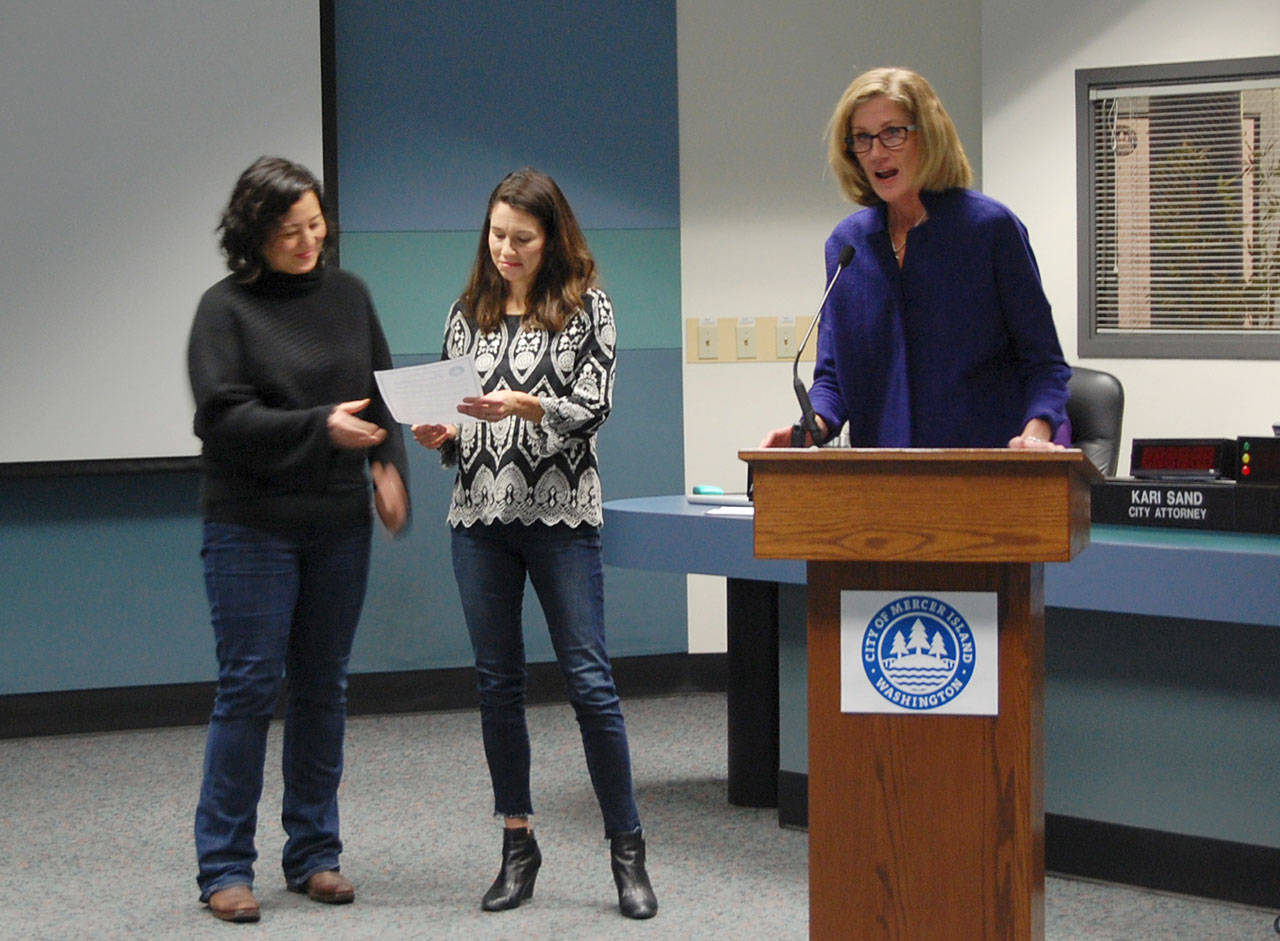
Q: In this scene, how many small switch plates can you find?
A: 3